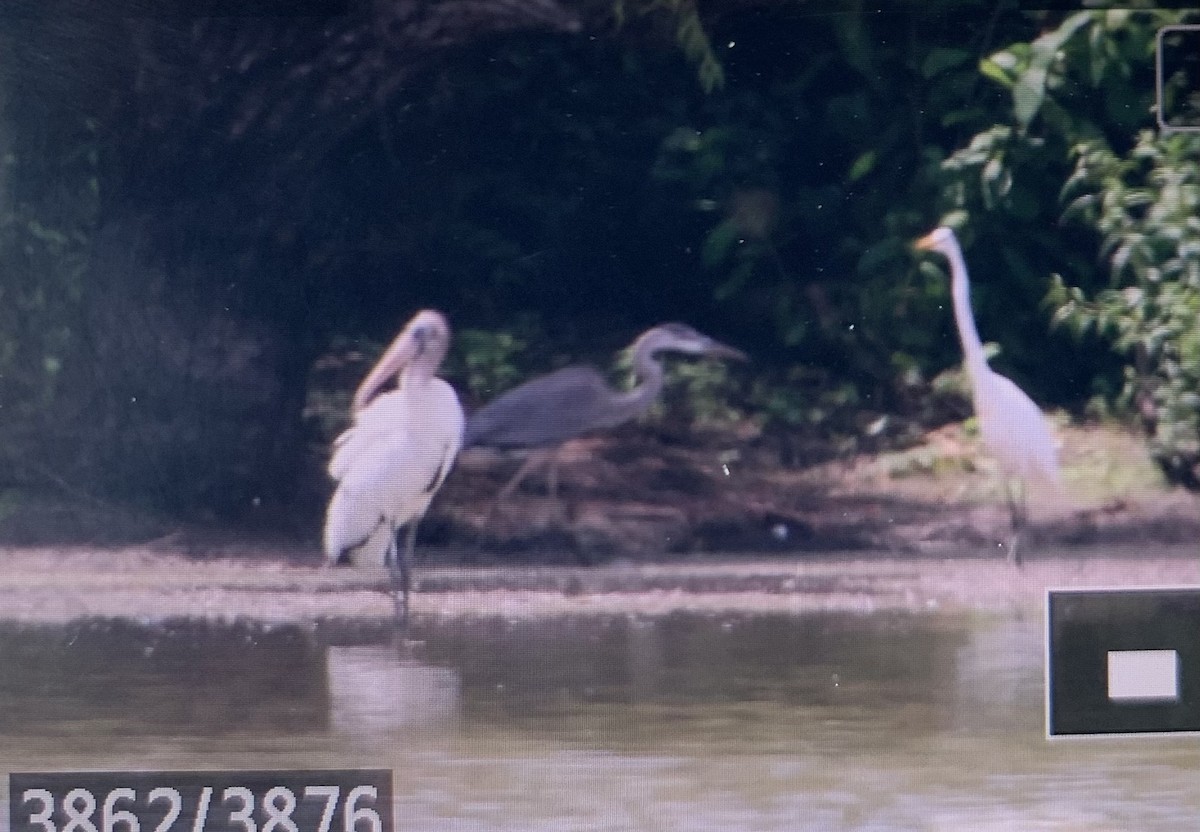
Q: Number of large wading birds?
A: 3